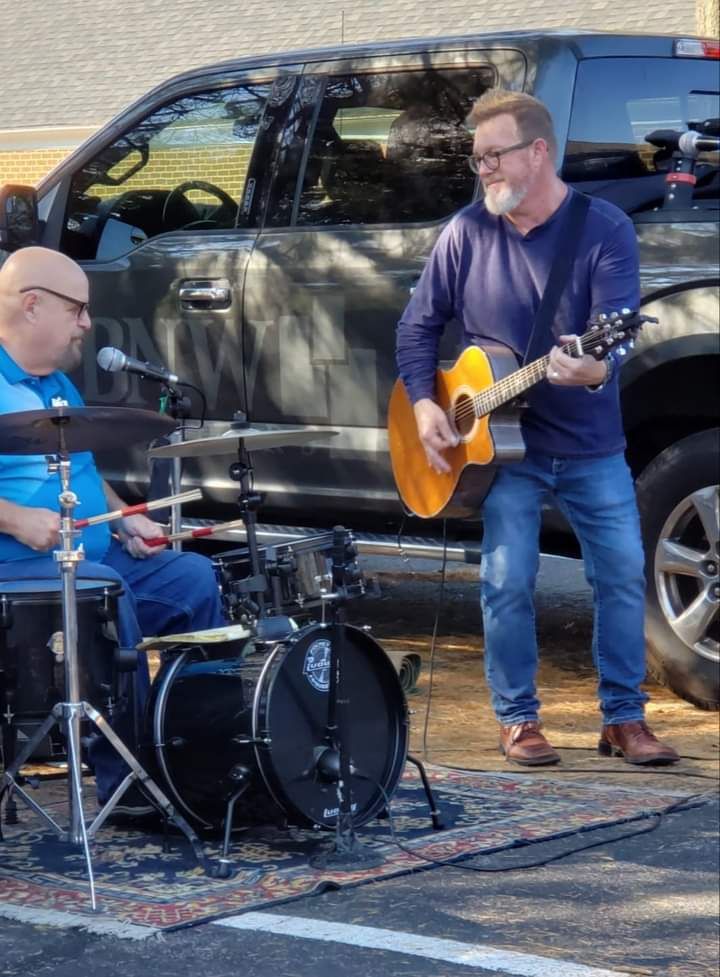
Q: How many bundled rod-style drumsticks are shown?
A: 2